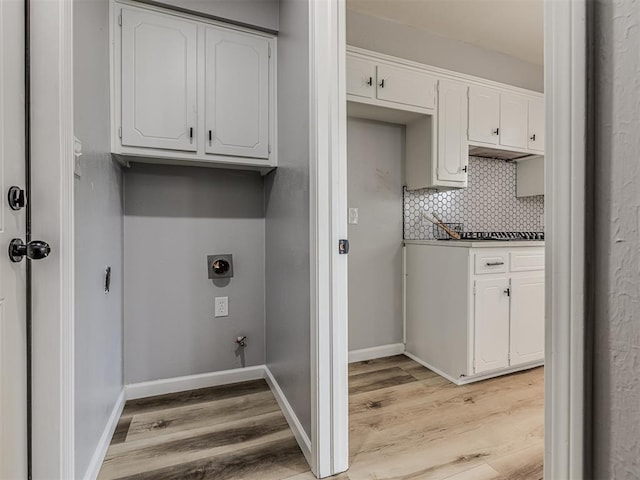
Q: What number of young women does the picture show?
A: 0